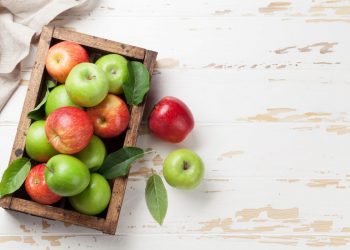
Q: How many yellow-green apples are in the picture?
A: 8